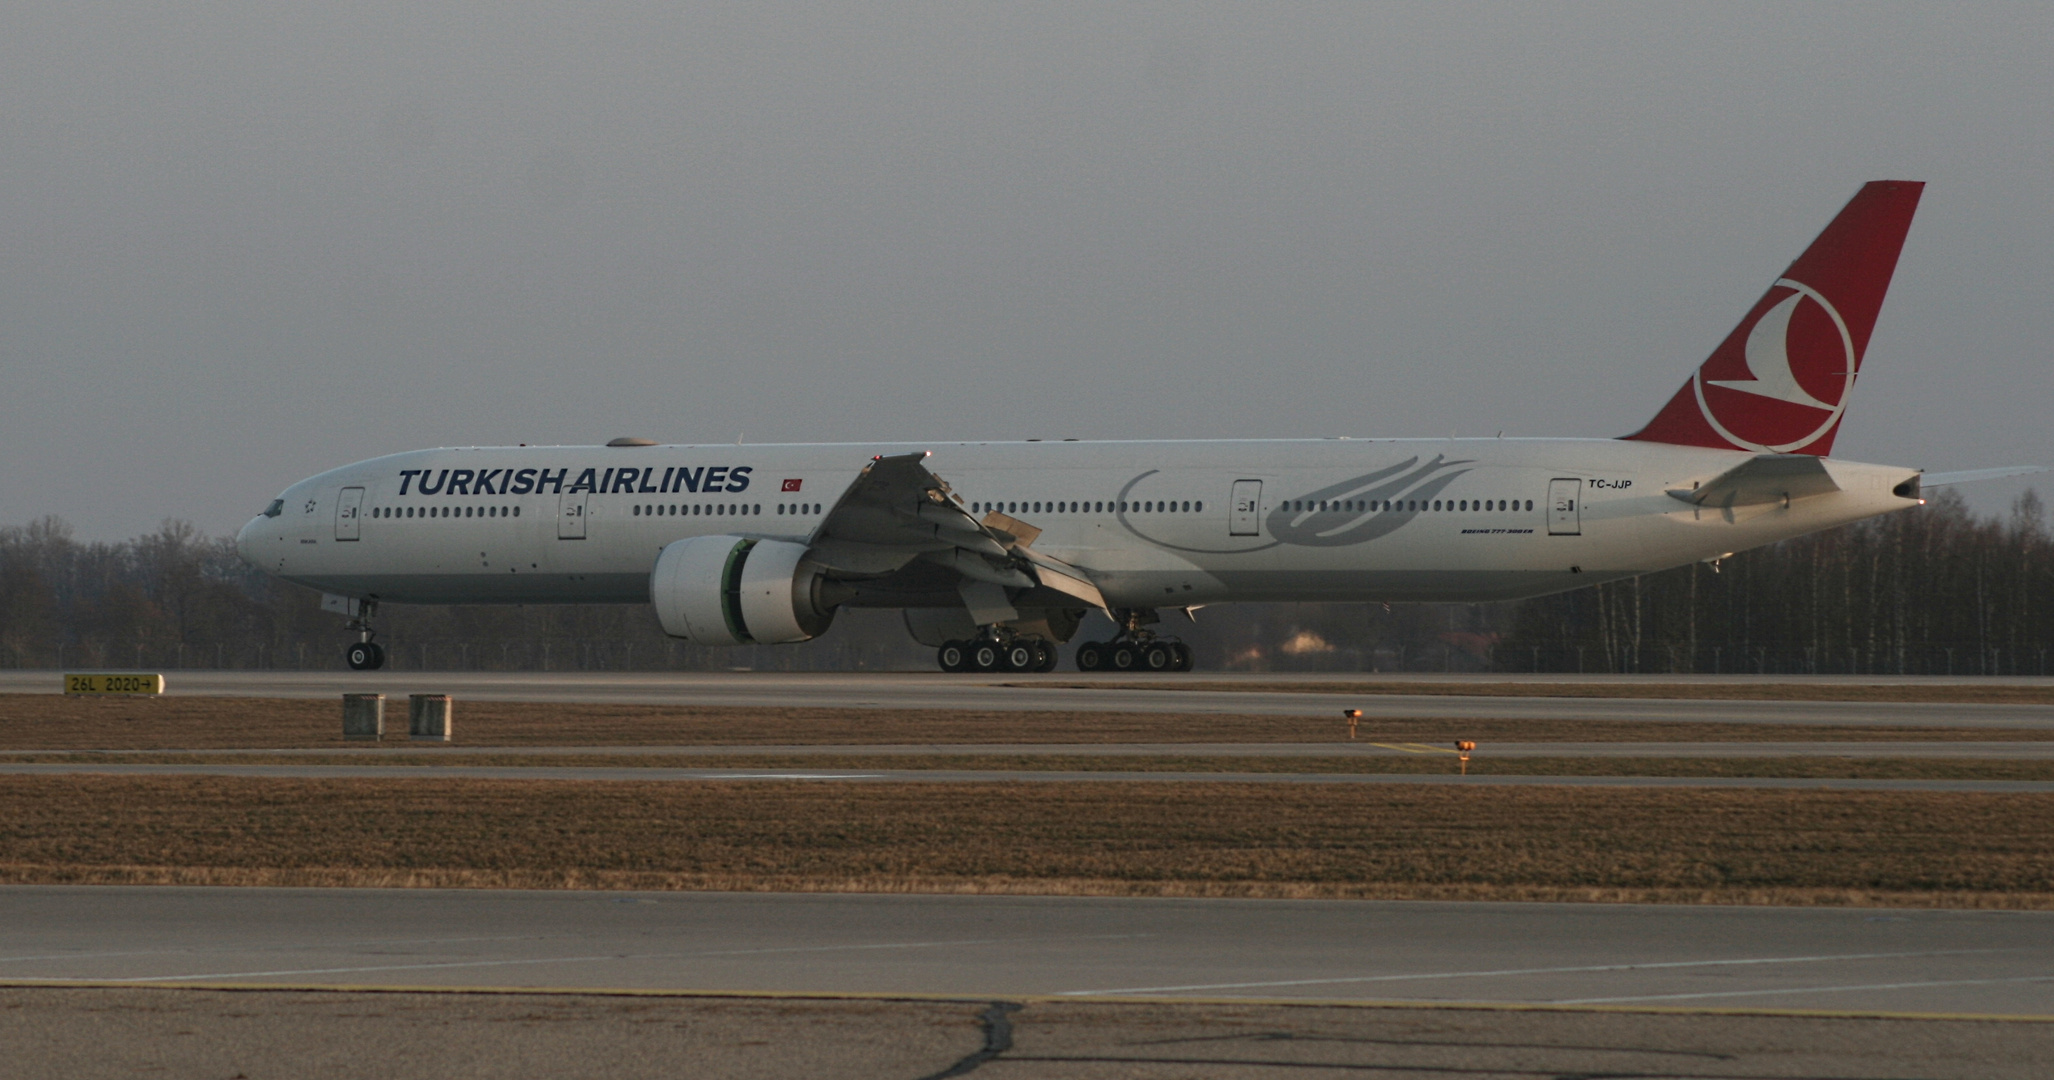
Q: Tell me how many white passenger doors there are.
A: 4